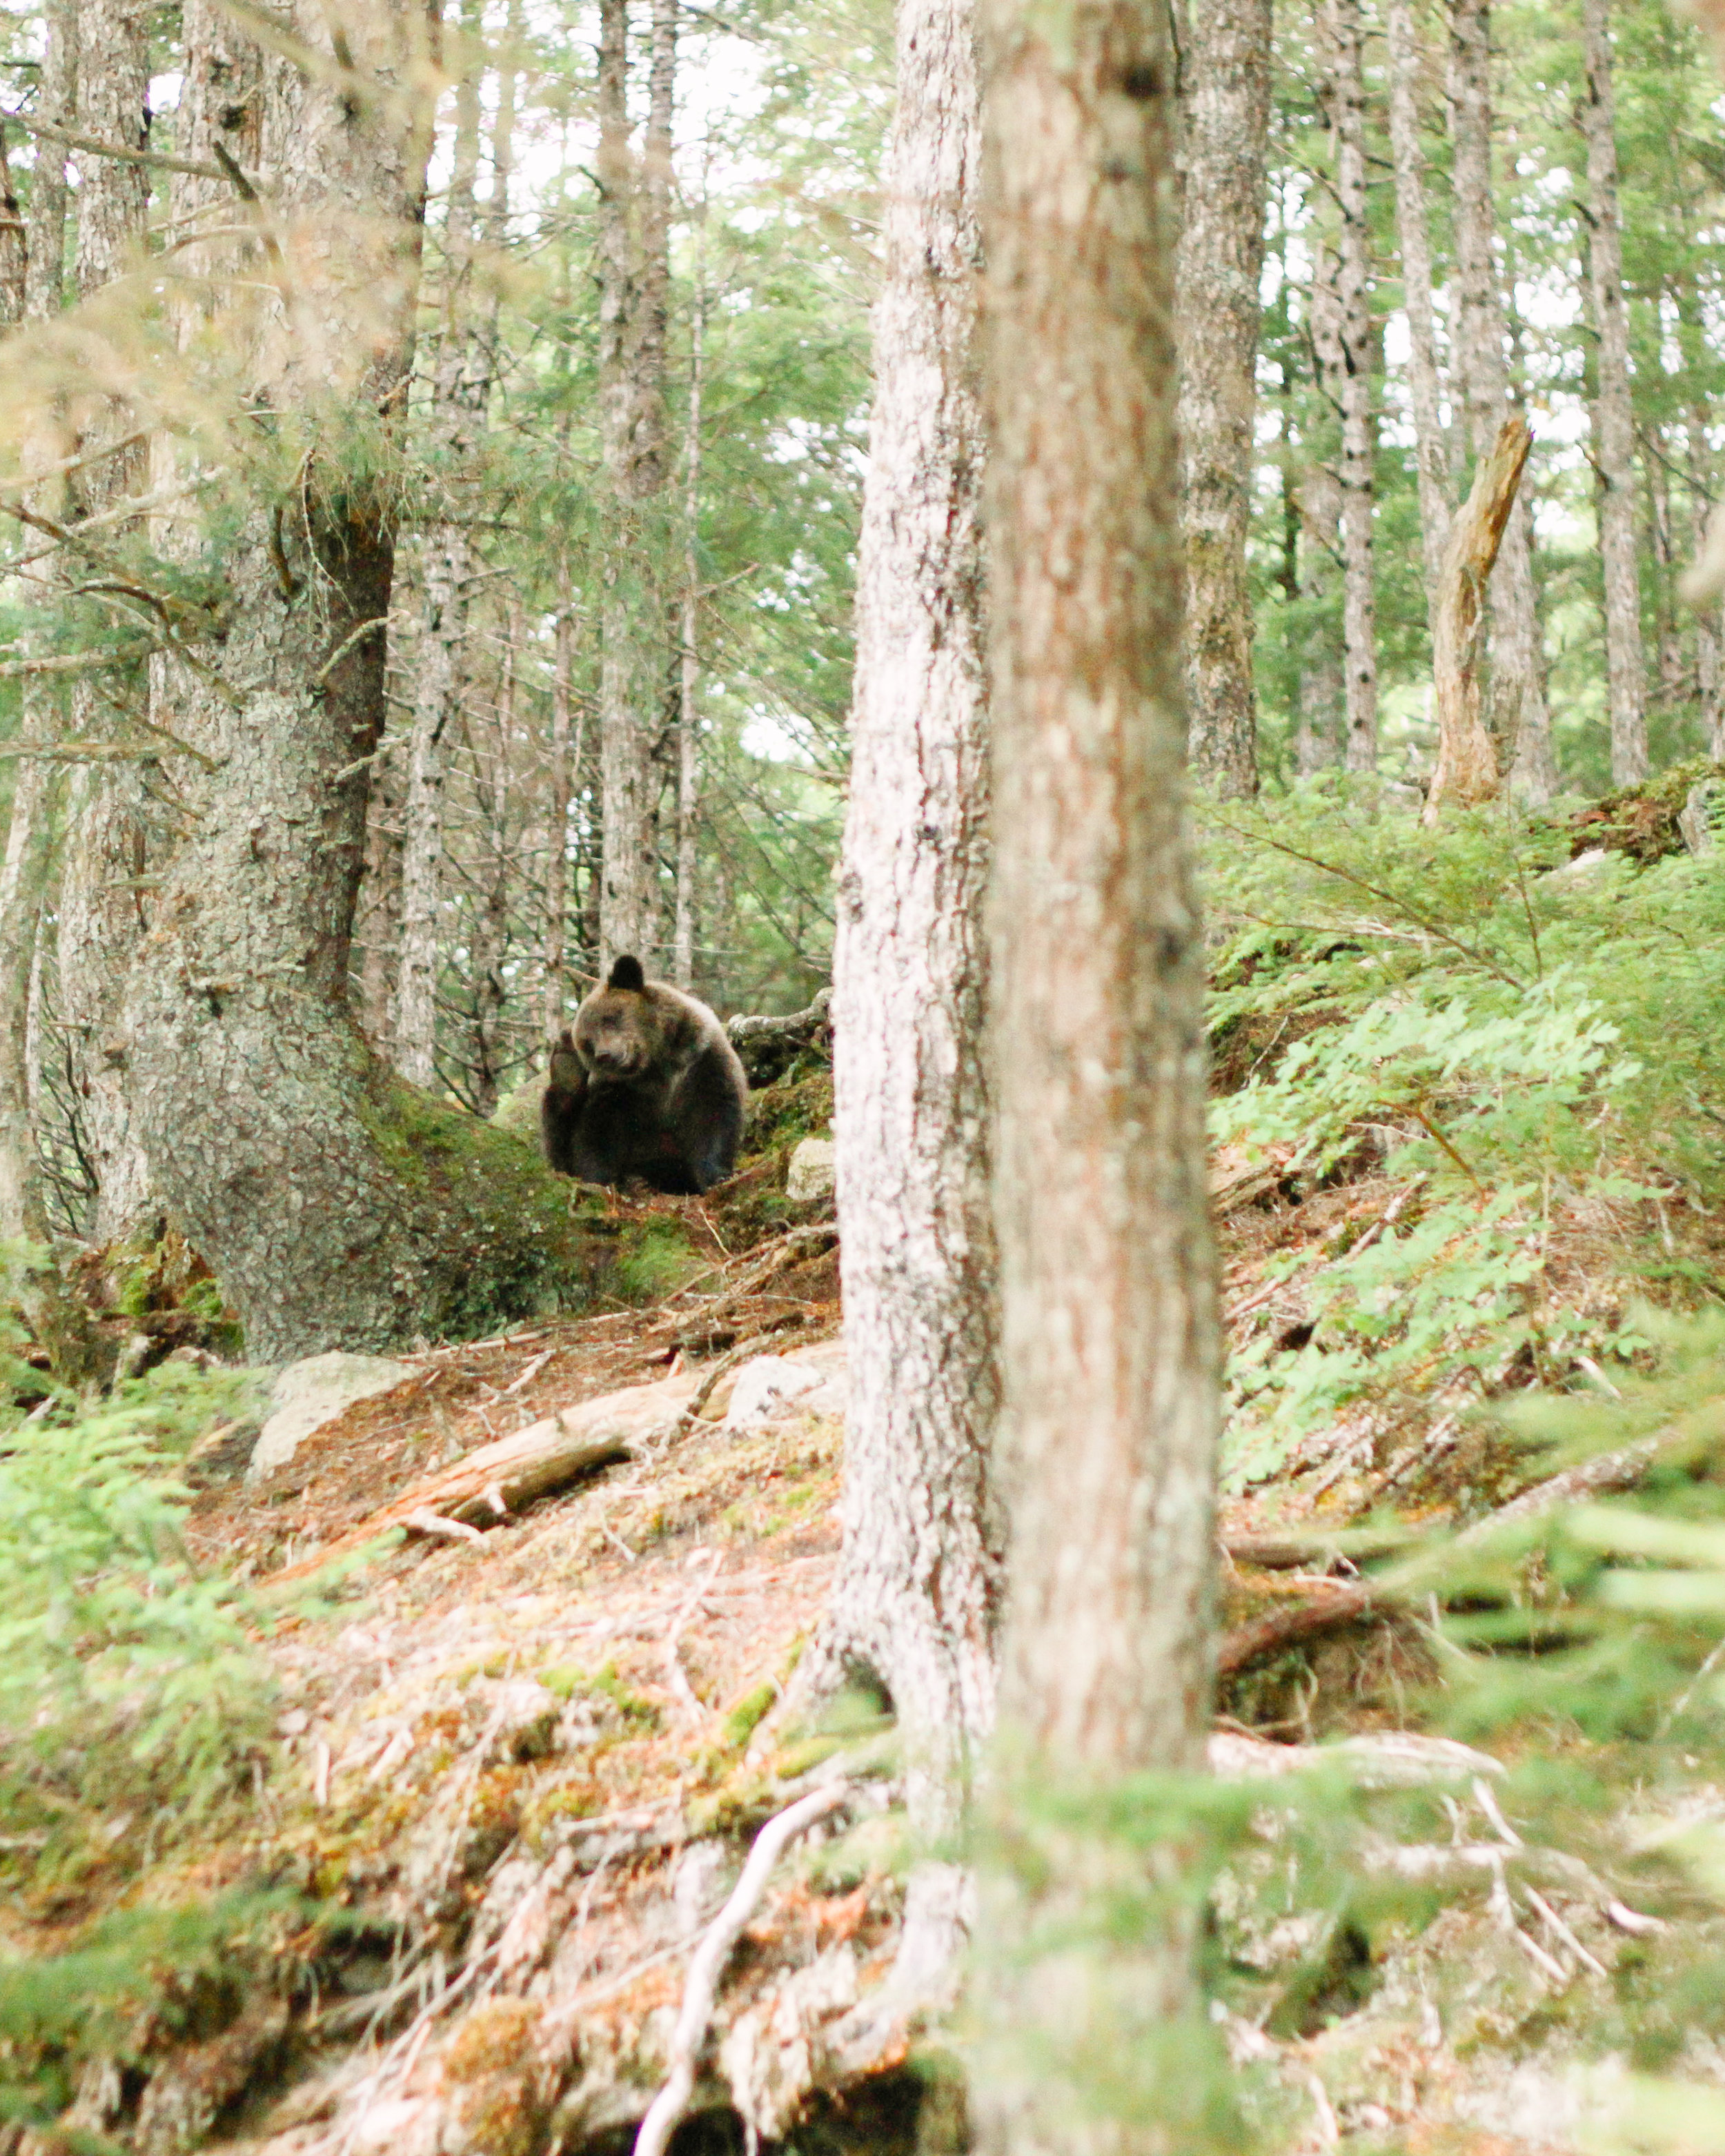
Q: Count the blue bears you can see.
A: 0